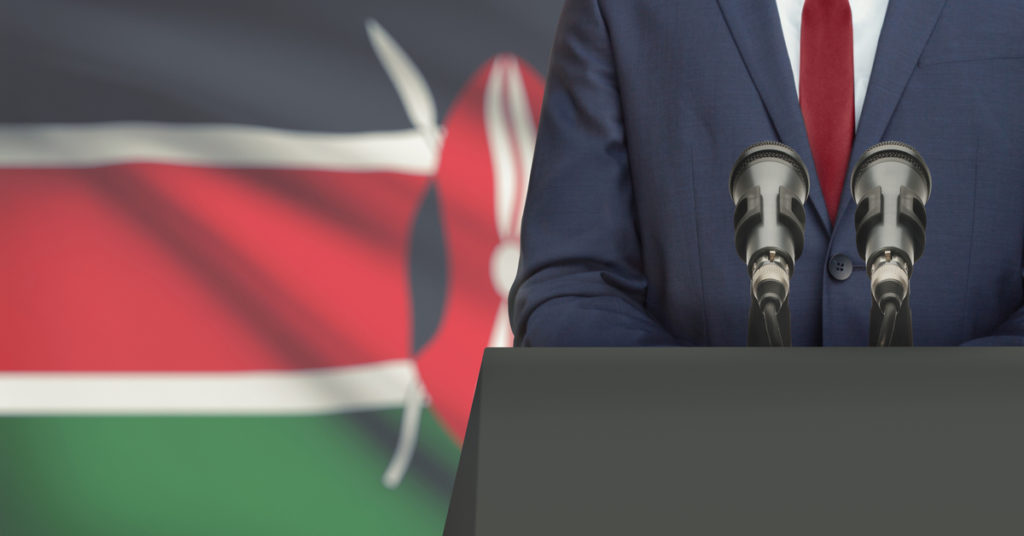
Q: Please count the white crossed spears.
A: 2